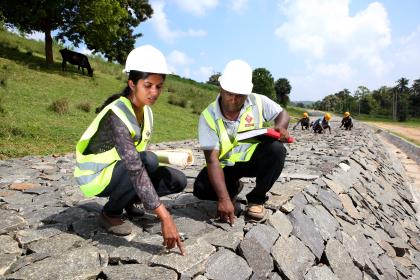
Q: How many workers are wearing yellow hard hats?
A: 3